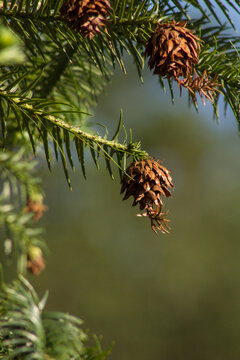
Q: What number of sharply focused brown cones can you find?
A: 3